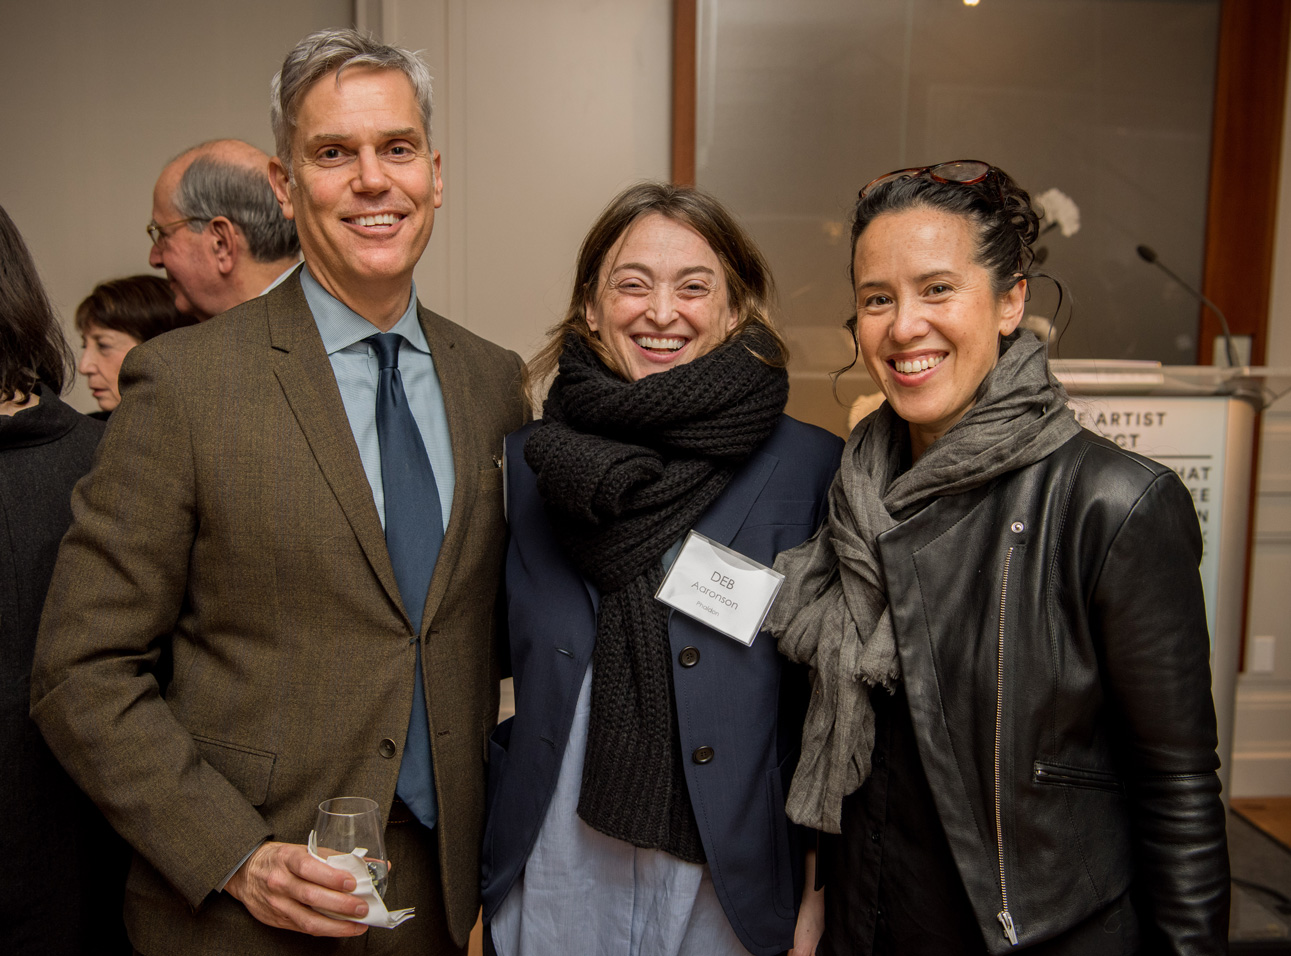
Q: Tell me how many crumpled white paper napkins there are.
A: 1